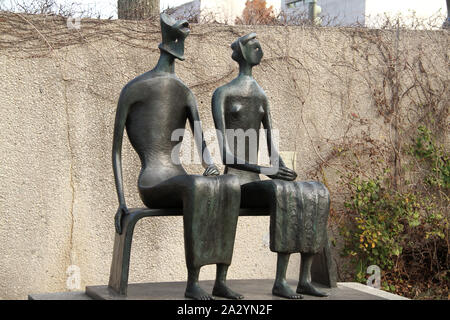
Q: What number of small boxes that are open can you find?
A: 0